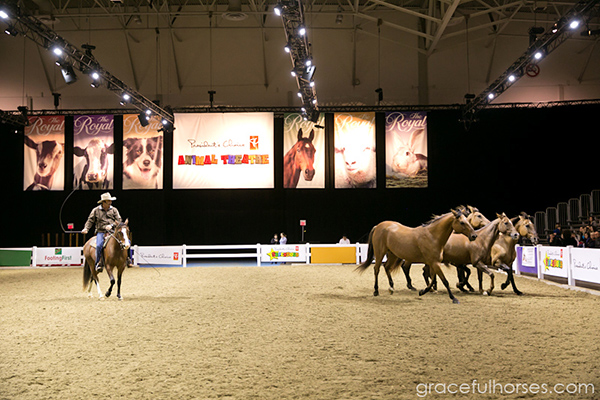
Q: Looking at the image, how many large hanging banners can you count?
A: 7